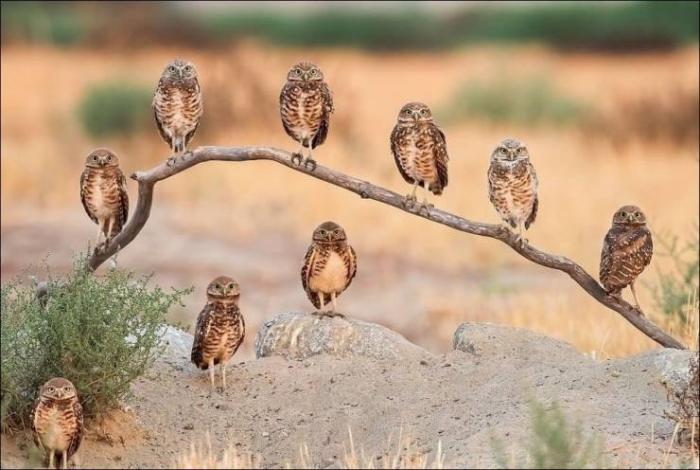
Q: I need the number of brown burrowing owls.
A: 9